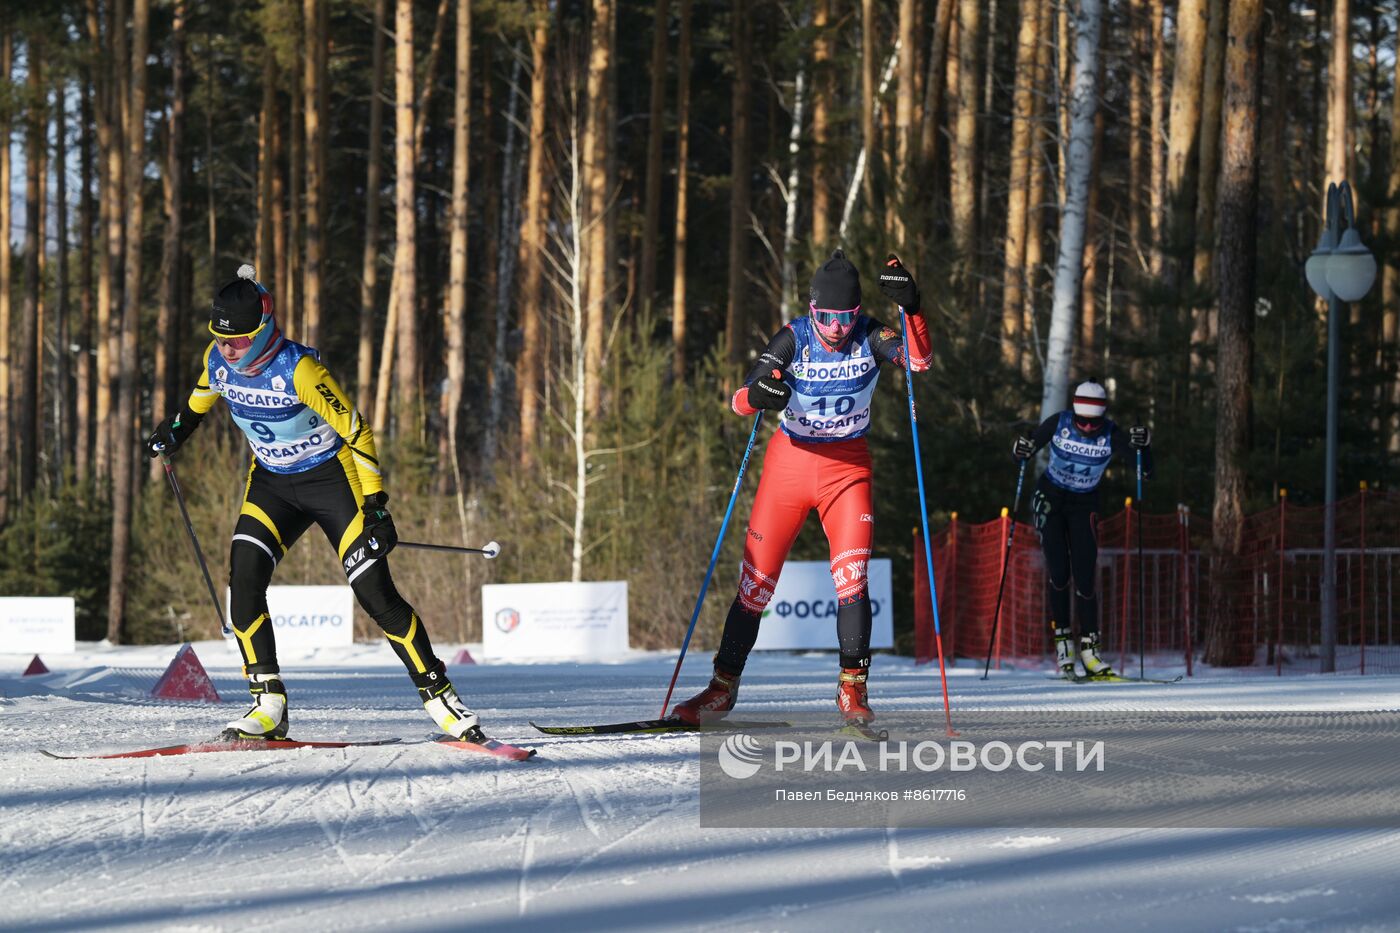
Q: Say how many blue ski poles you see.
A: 2